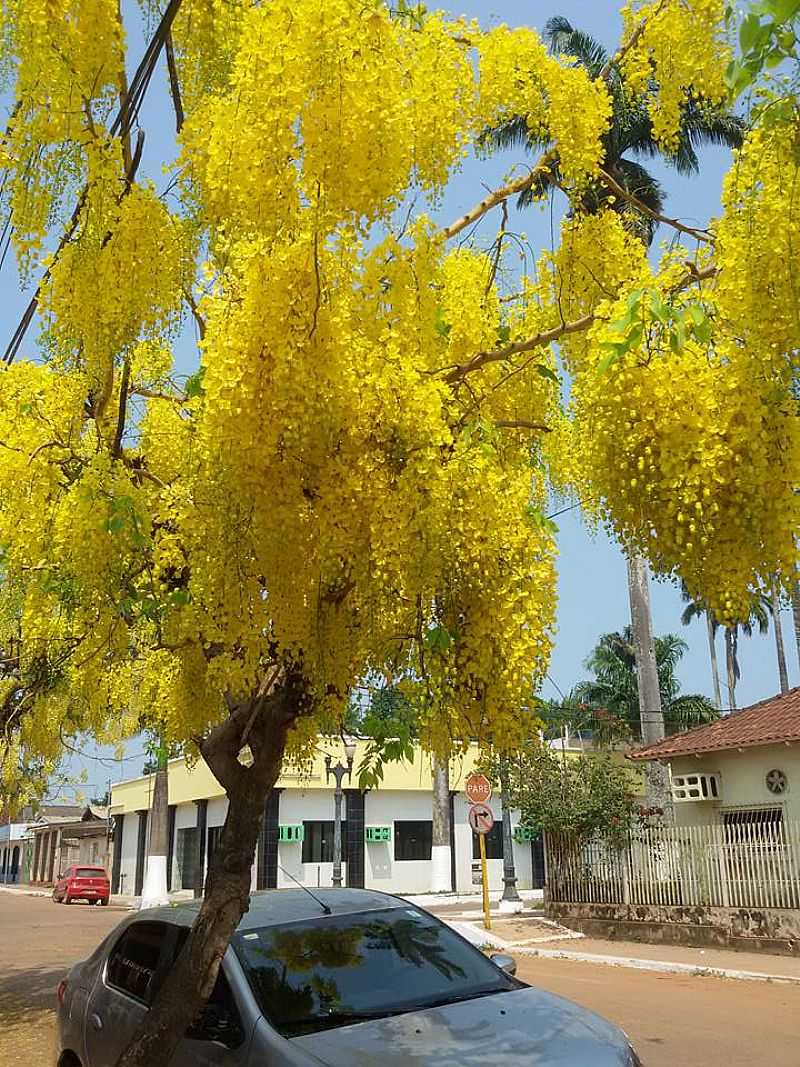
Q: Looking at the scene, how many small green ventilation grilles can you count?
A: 3